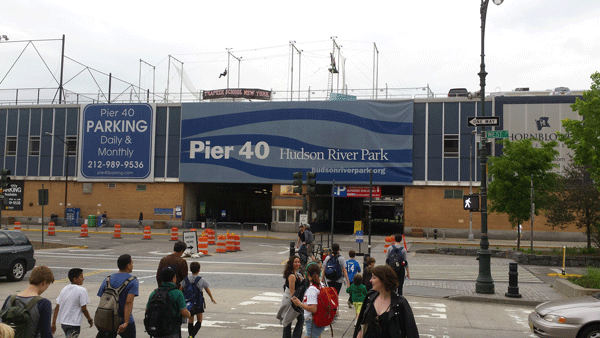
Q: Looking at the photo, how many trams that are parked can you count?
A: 0